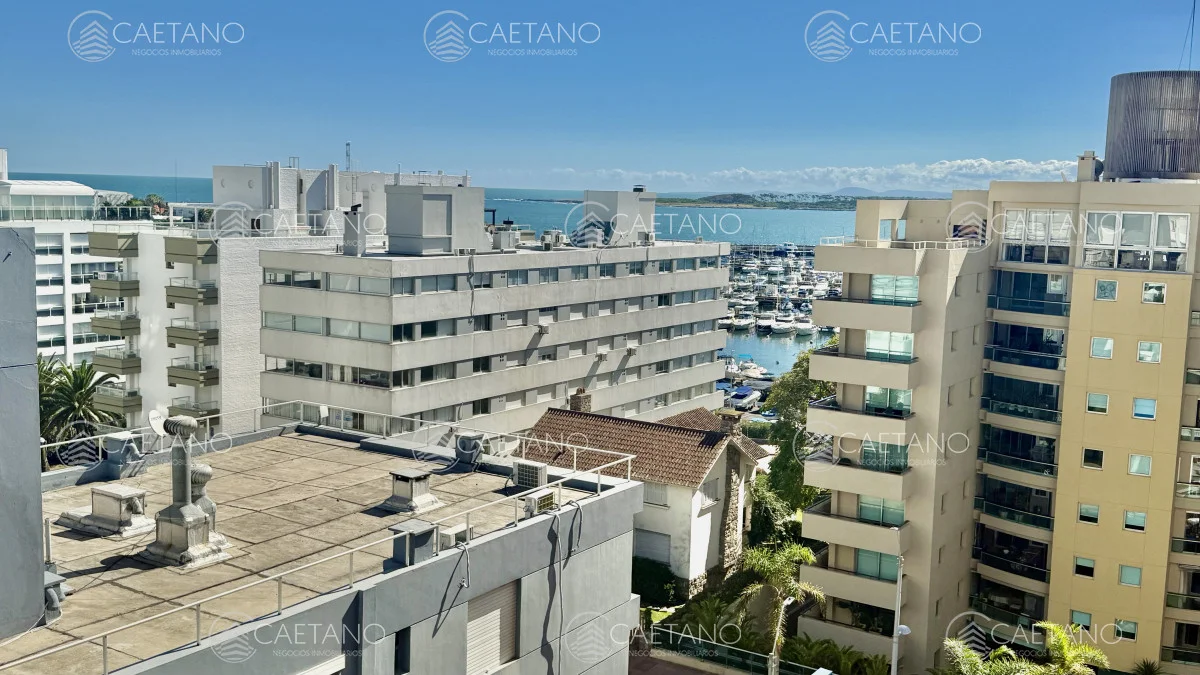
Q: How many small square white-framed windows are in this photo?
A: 14